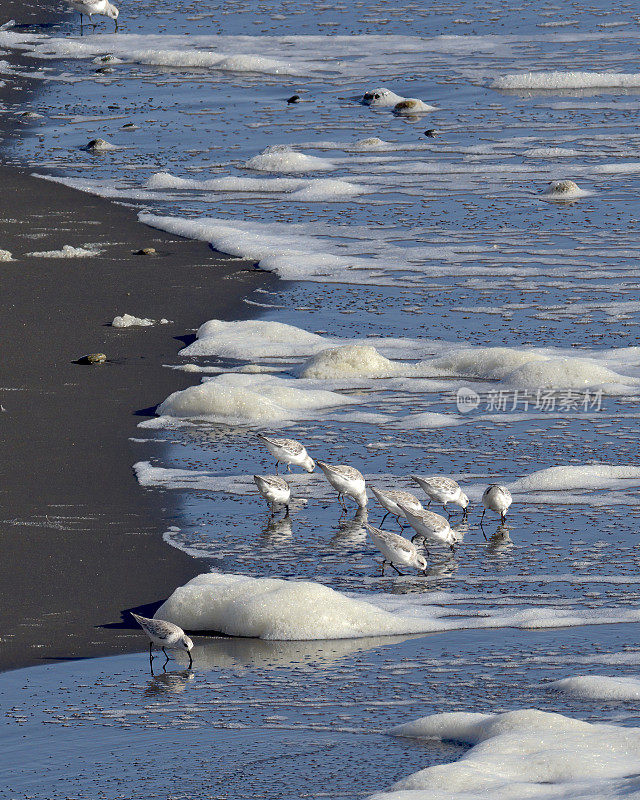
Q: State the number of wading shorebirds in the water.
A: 10